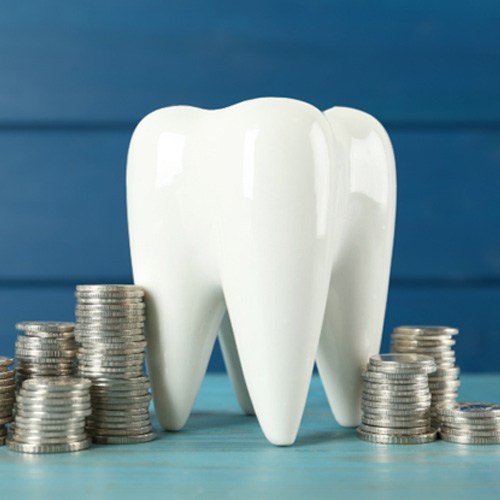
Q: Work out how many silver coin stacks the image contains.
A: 7